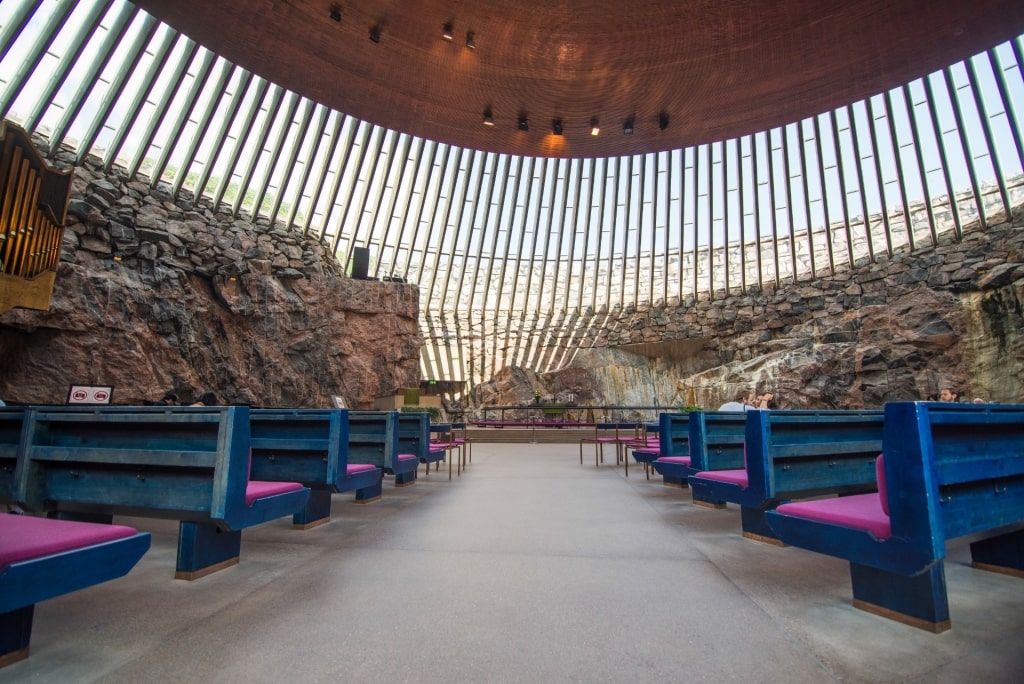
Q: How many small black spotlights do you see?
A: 10